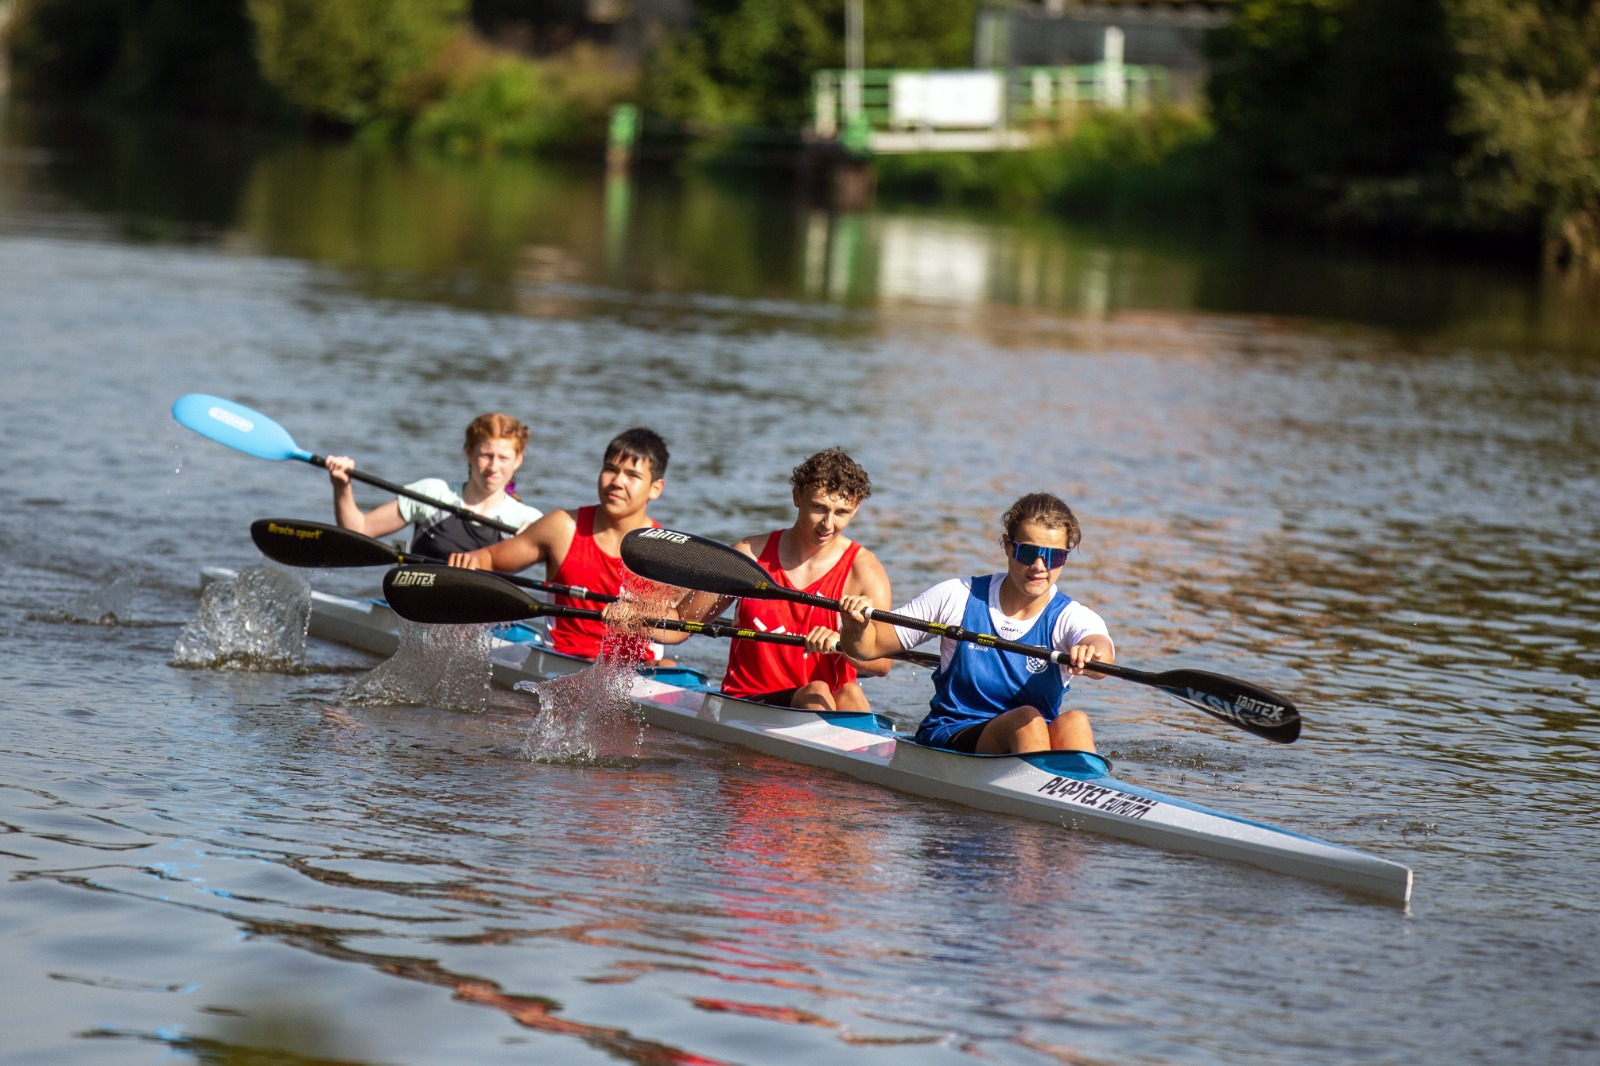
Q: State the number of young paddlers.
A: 4